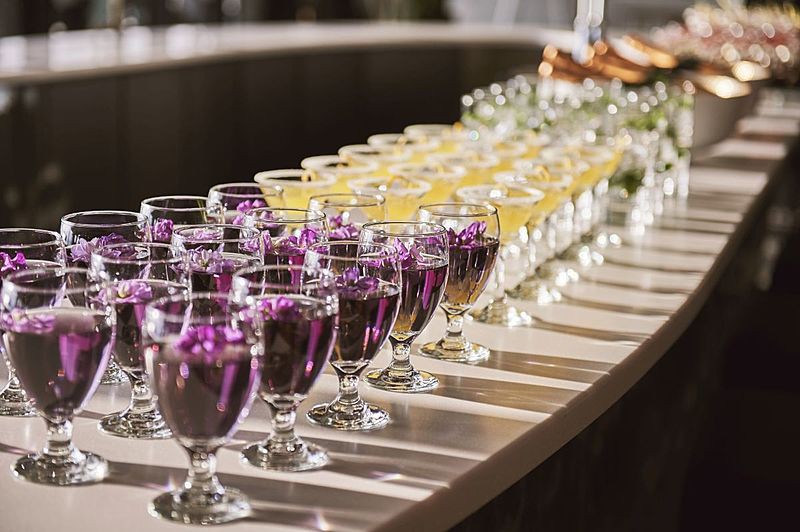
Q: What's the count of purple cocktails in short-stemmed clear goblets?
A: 14